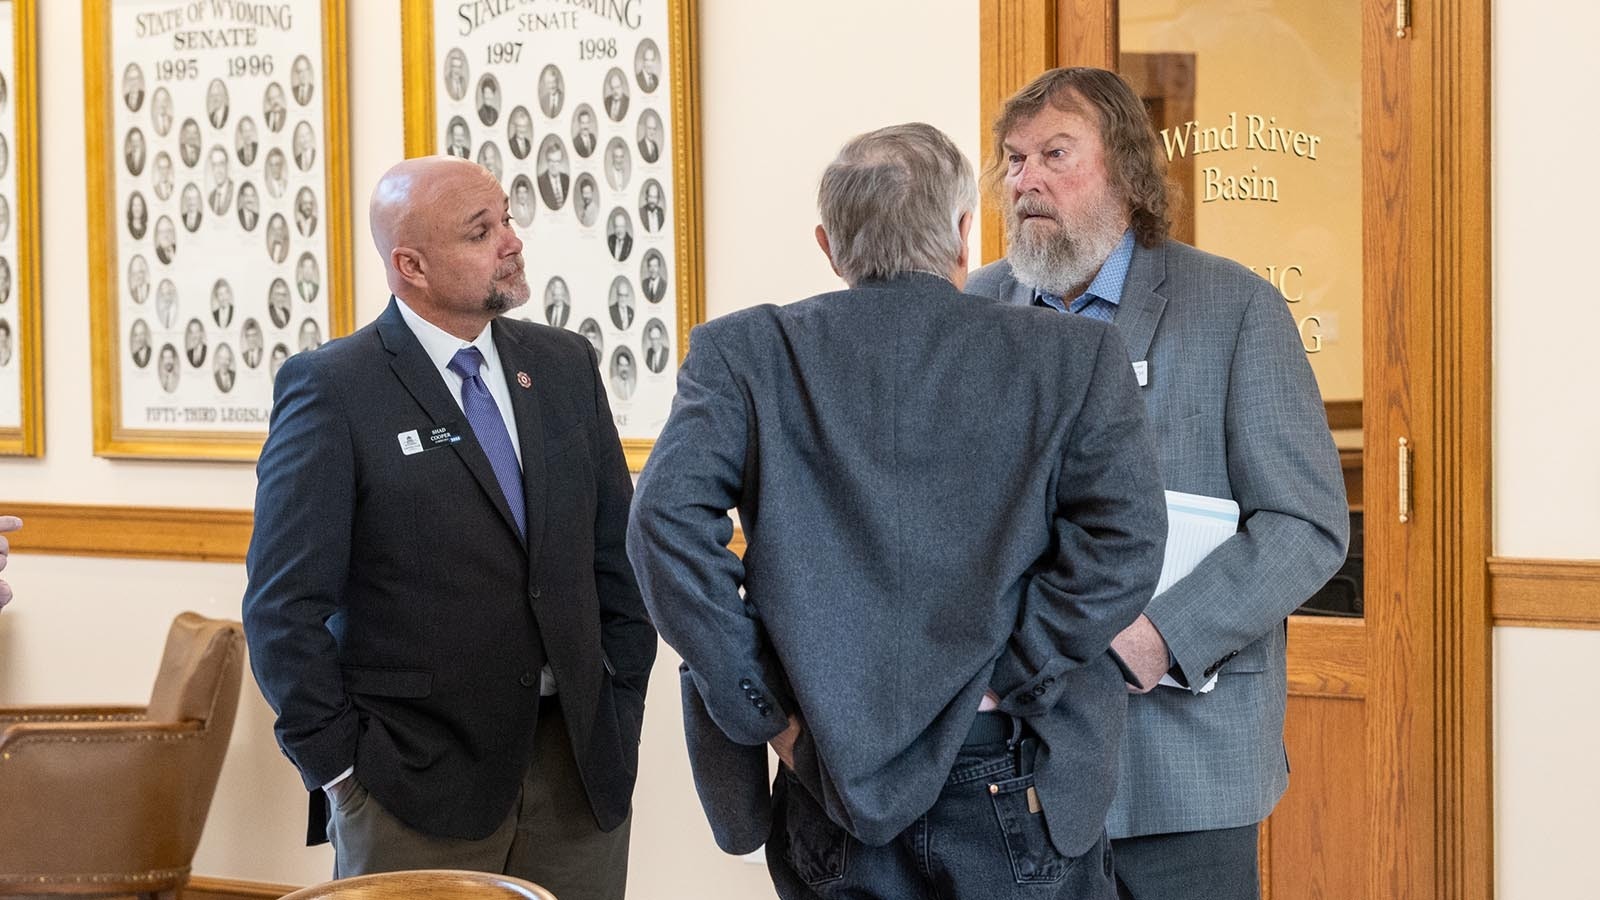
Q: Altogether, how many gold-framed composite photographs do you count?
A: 3